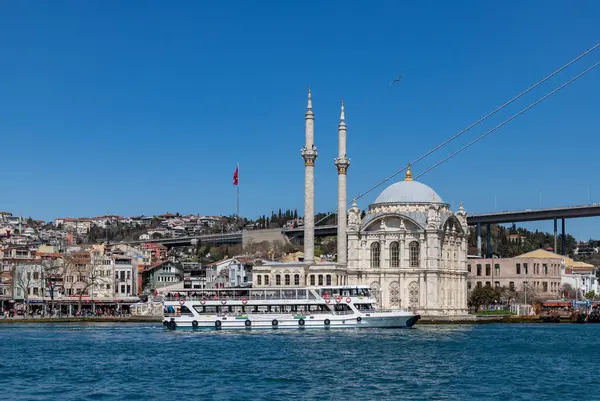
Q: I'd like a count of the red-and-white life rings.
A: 7